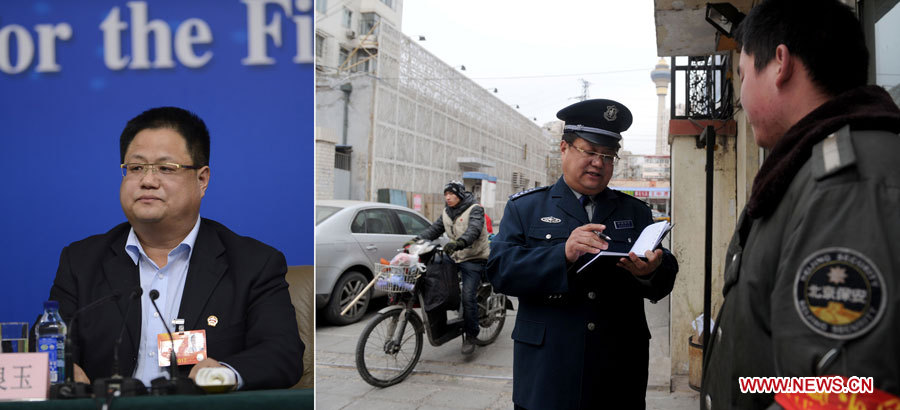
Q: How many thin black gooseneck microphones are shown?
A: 3